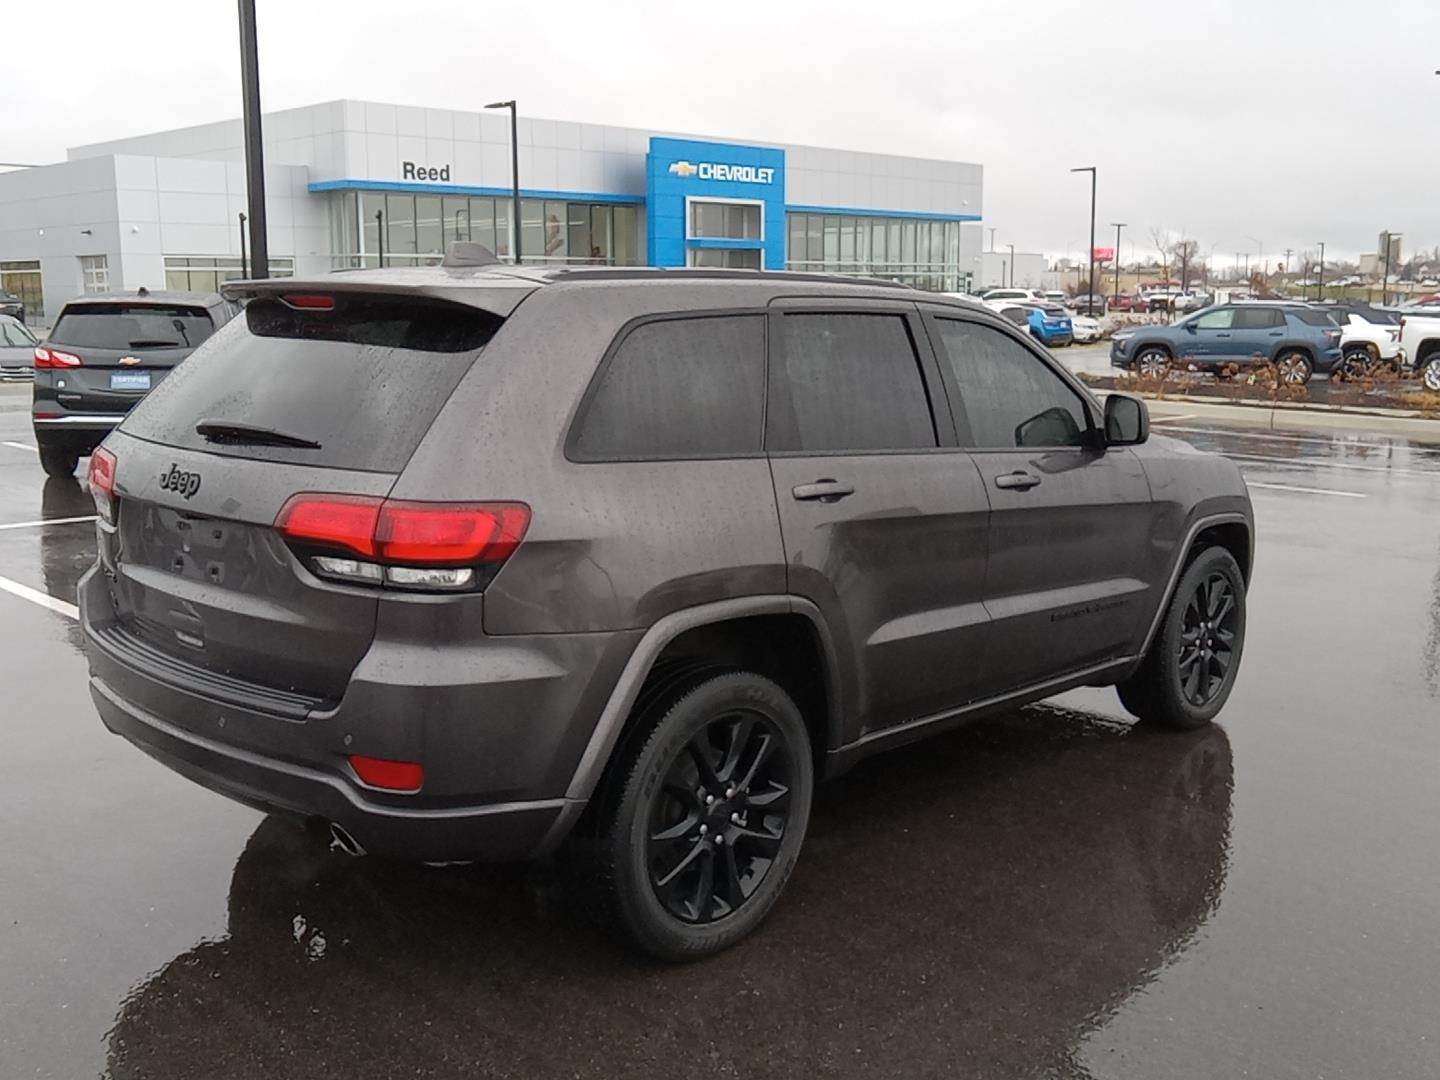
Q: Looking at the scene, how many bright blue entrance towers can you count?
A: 1